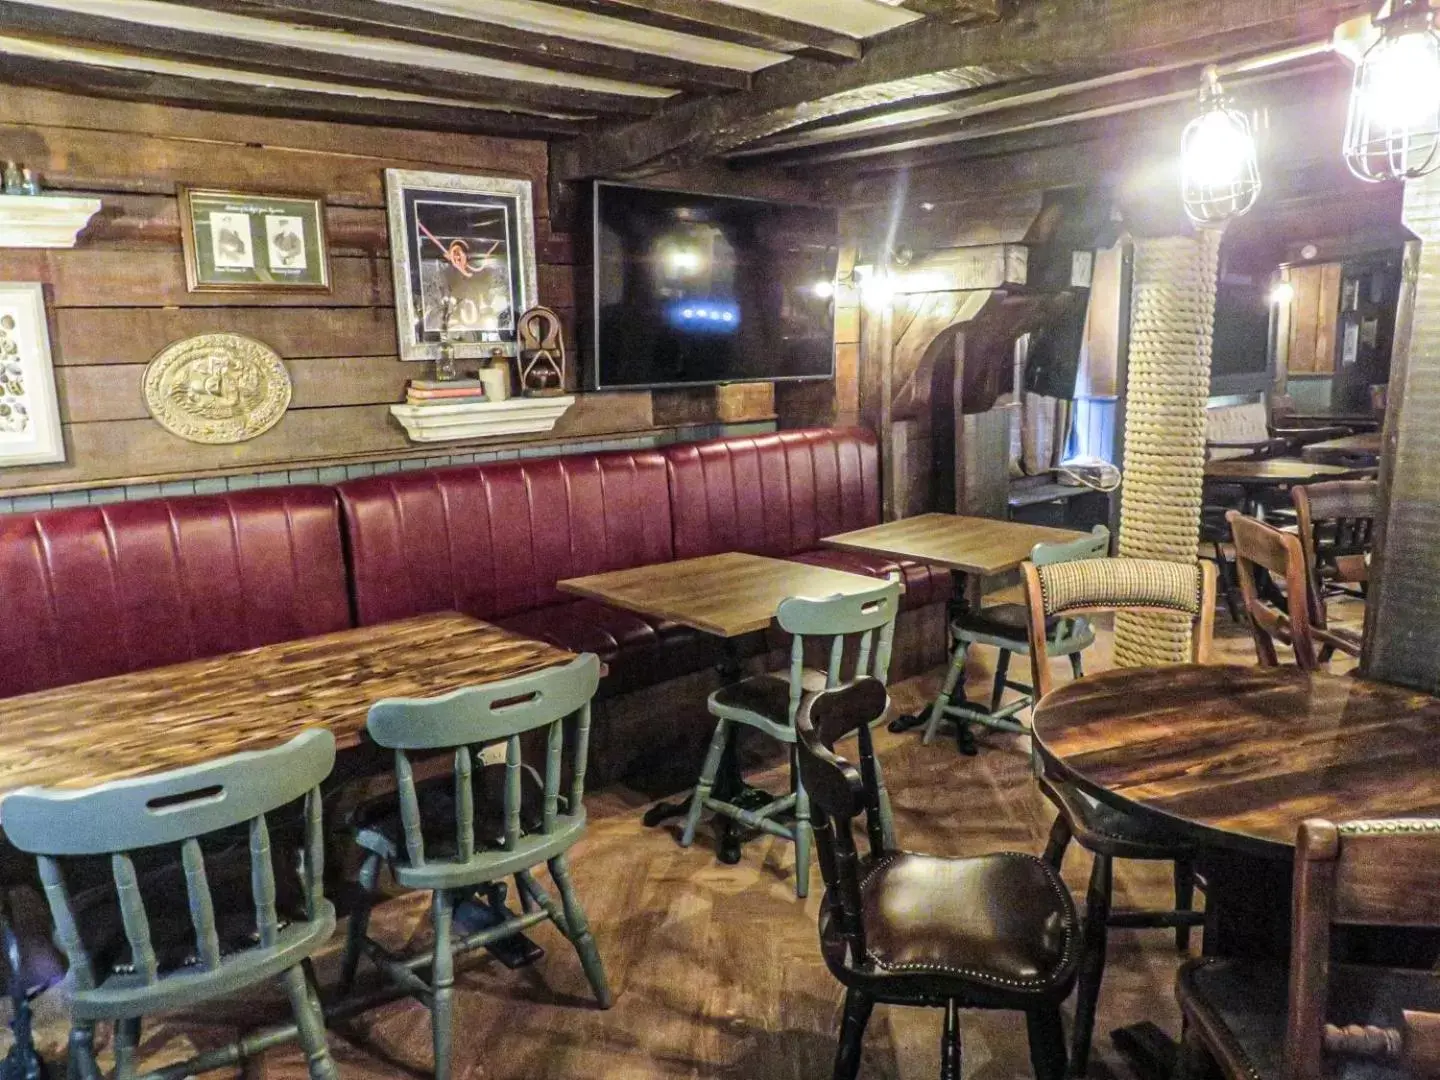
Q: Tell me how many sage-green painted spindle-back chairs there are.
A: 4